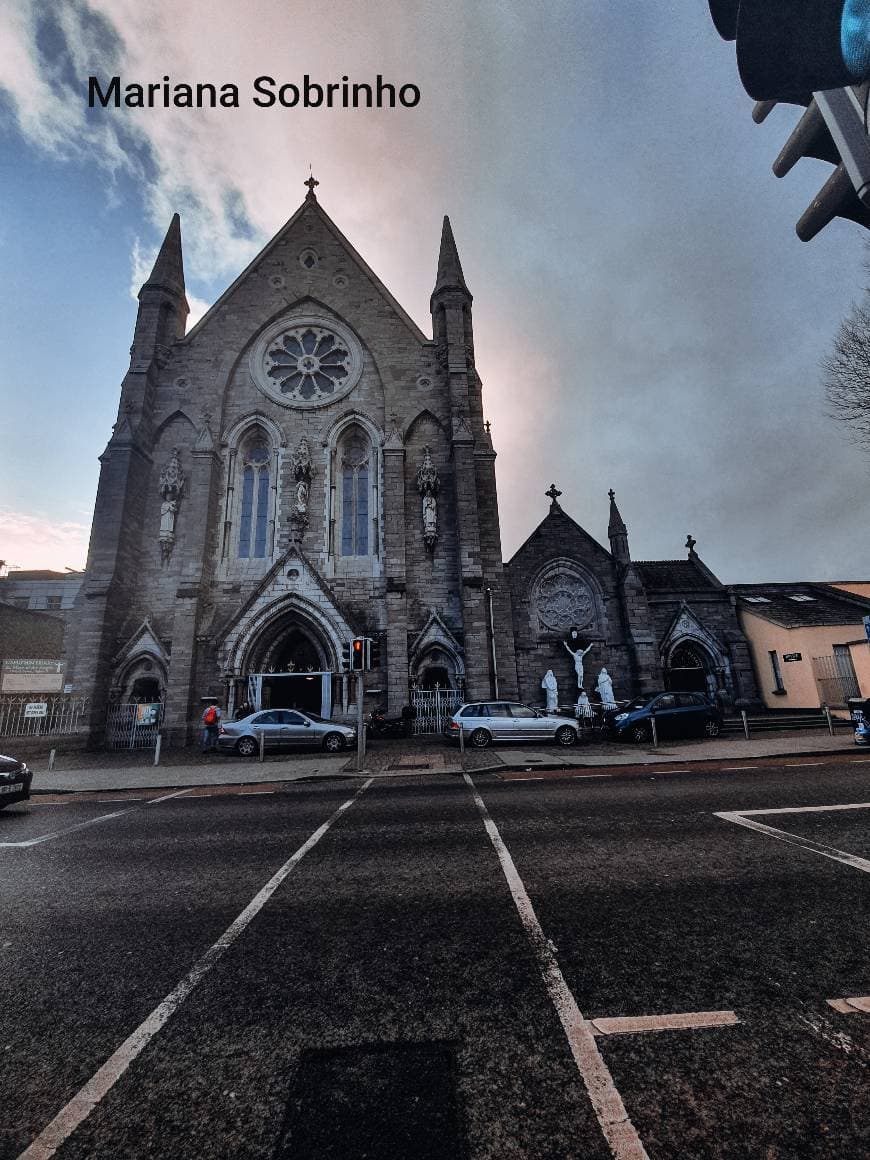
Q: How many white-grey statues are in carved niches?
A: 3